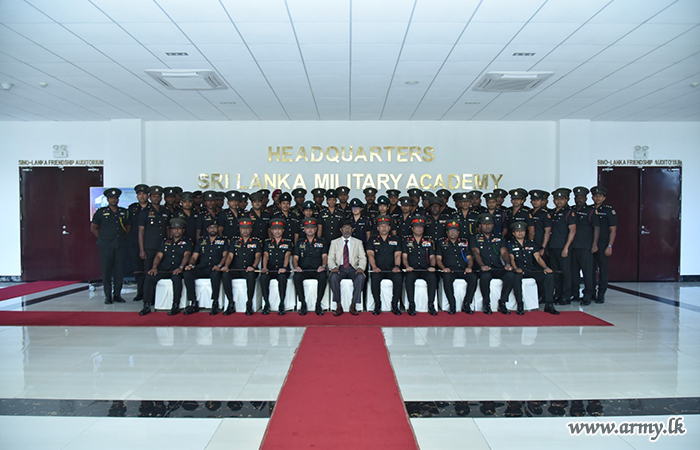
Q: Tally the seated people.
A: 11